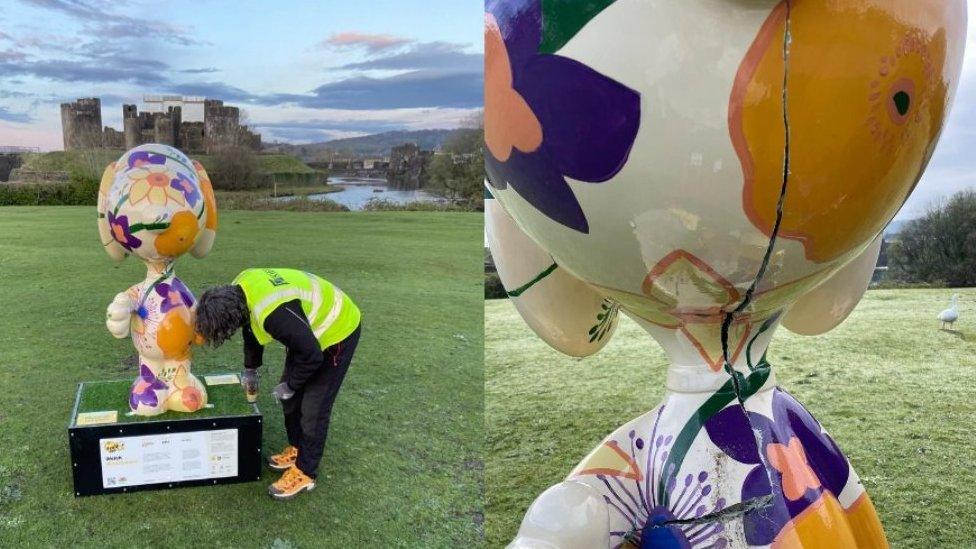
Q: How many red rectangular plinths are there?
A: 0